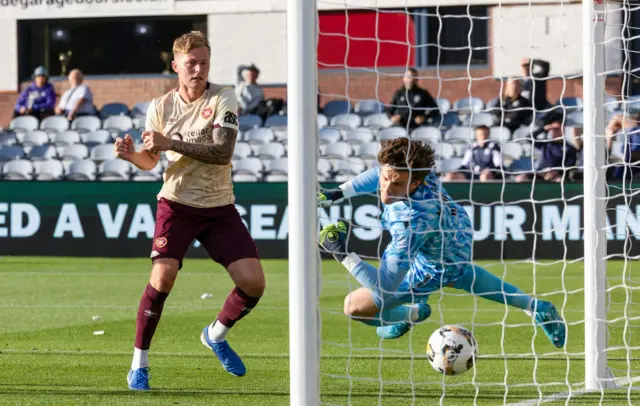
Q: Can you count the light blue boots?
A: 2